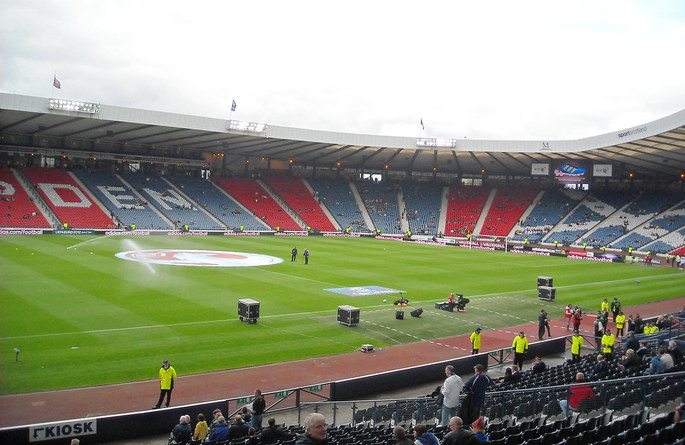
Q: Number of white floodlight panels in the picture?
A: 3